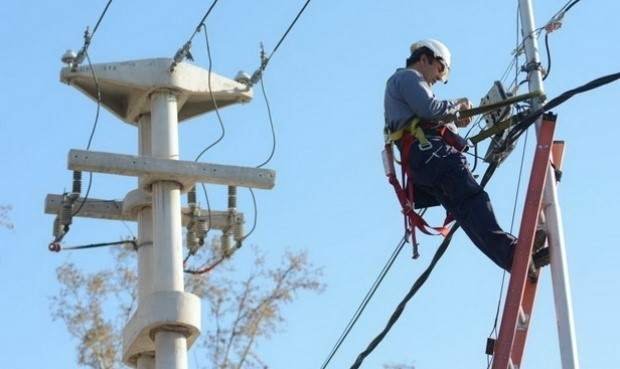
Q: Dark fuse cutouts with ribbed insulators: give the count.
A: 3